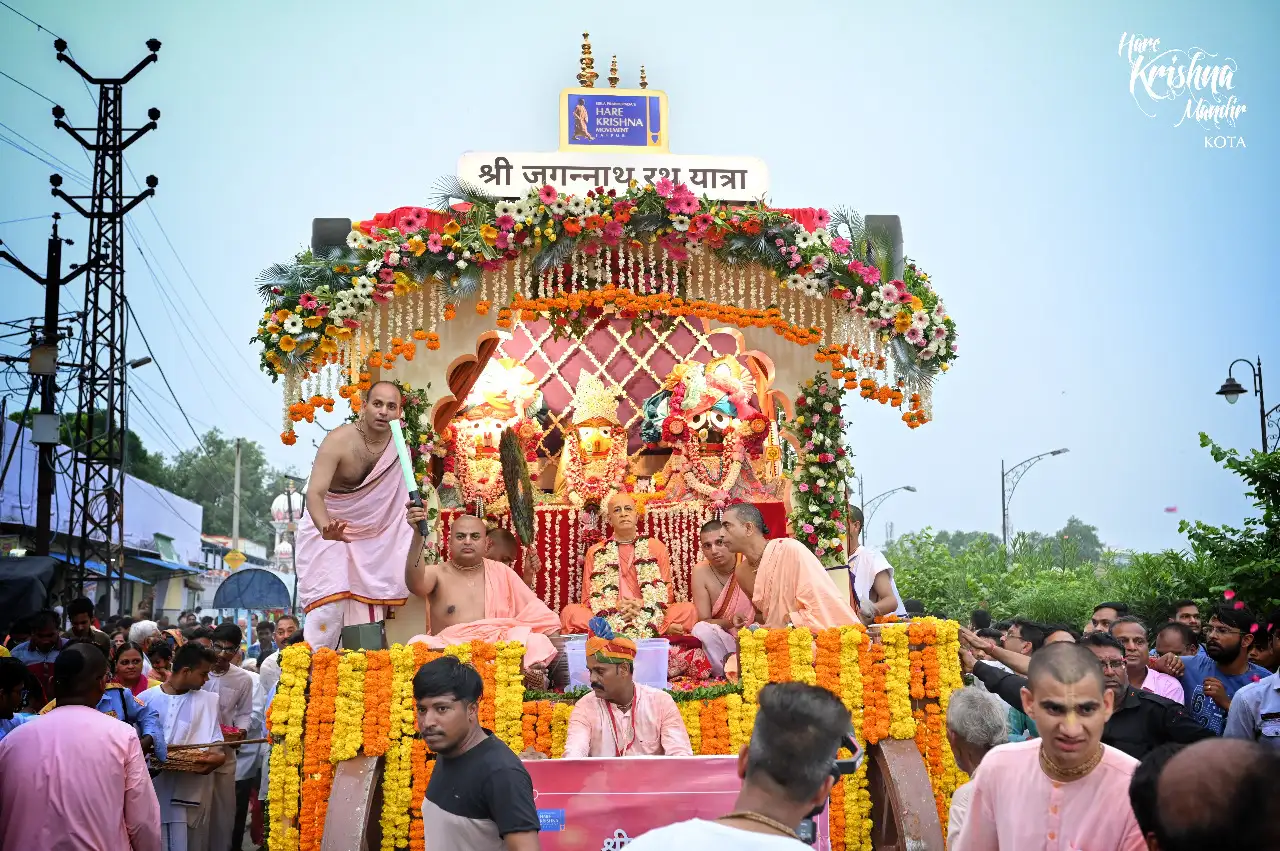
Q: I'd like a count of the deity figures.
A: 3